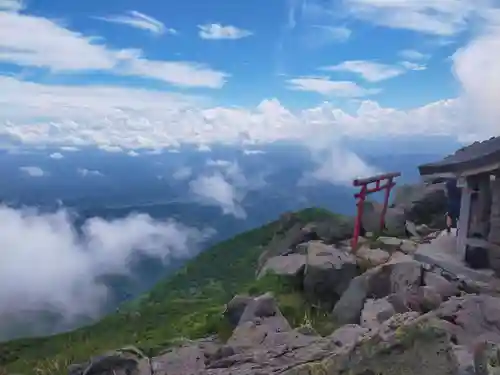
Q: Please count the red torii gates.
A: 1